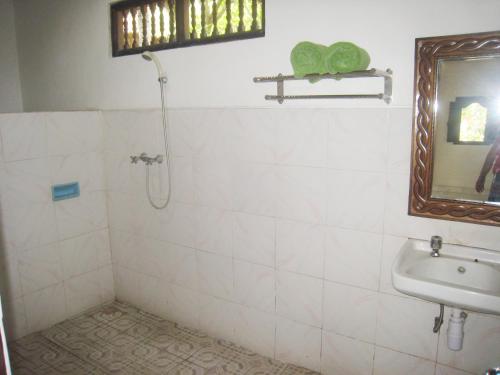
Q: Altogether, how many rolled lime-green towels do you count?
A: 2